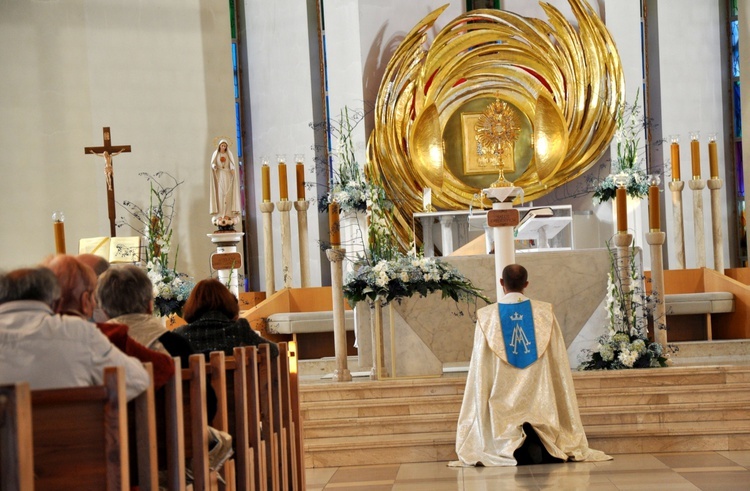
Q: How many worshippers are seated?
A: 5